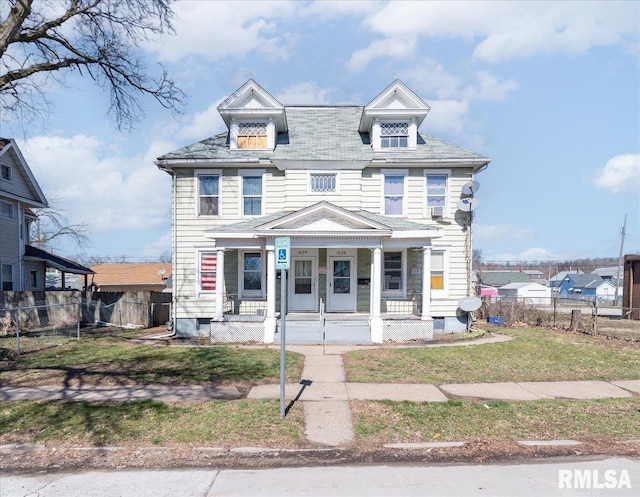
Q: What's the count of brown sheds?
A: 1